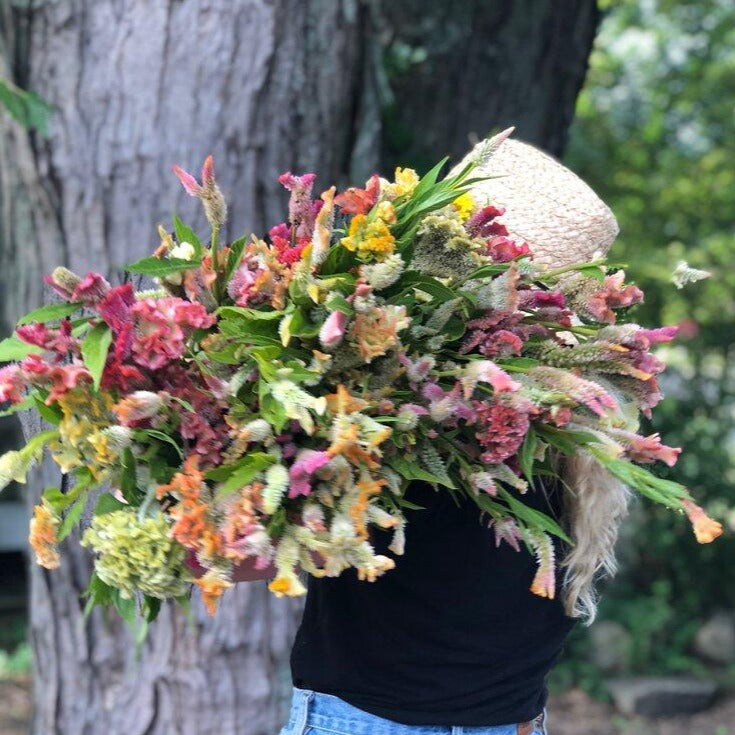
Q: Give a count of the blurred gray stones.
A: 3